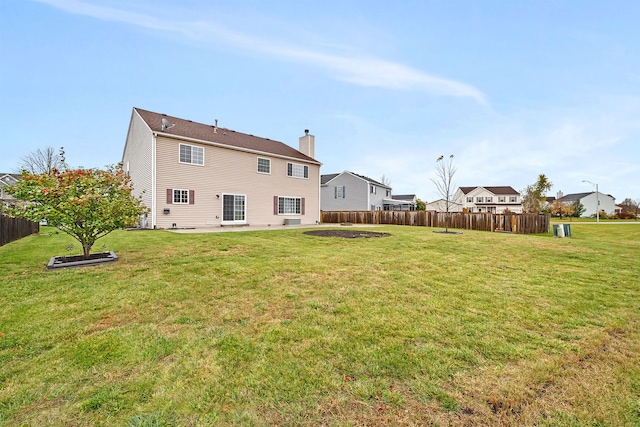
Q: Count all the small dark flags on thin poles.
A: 0